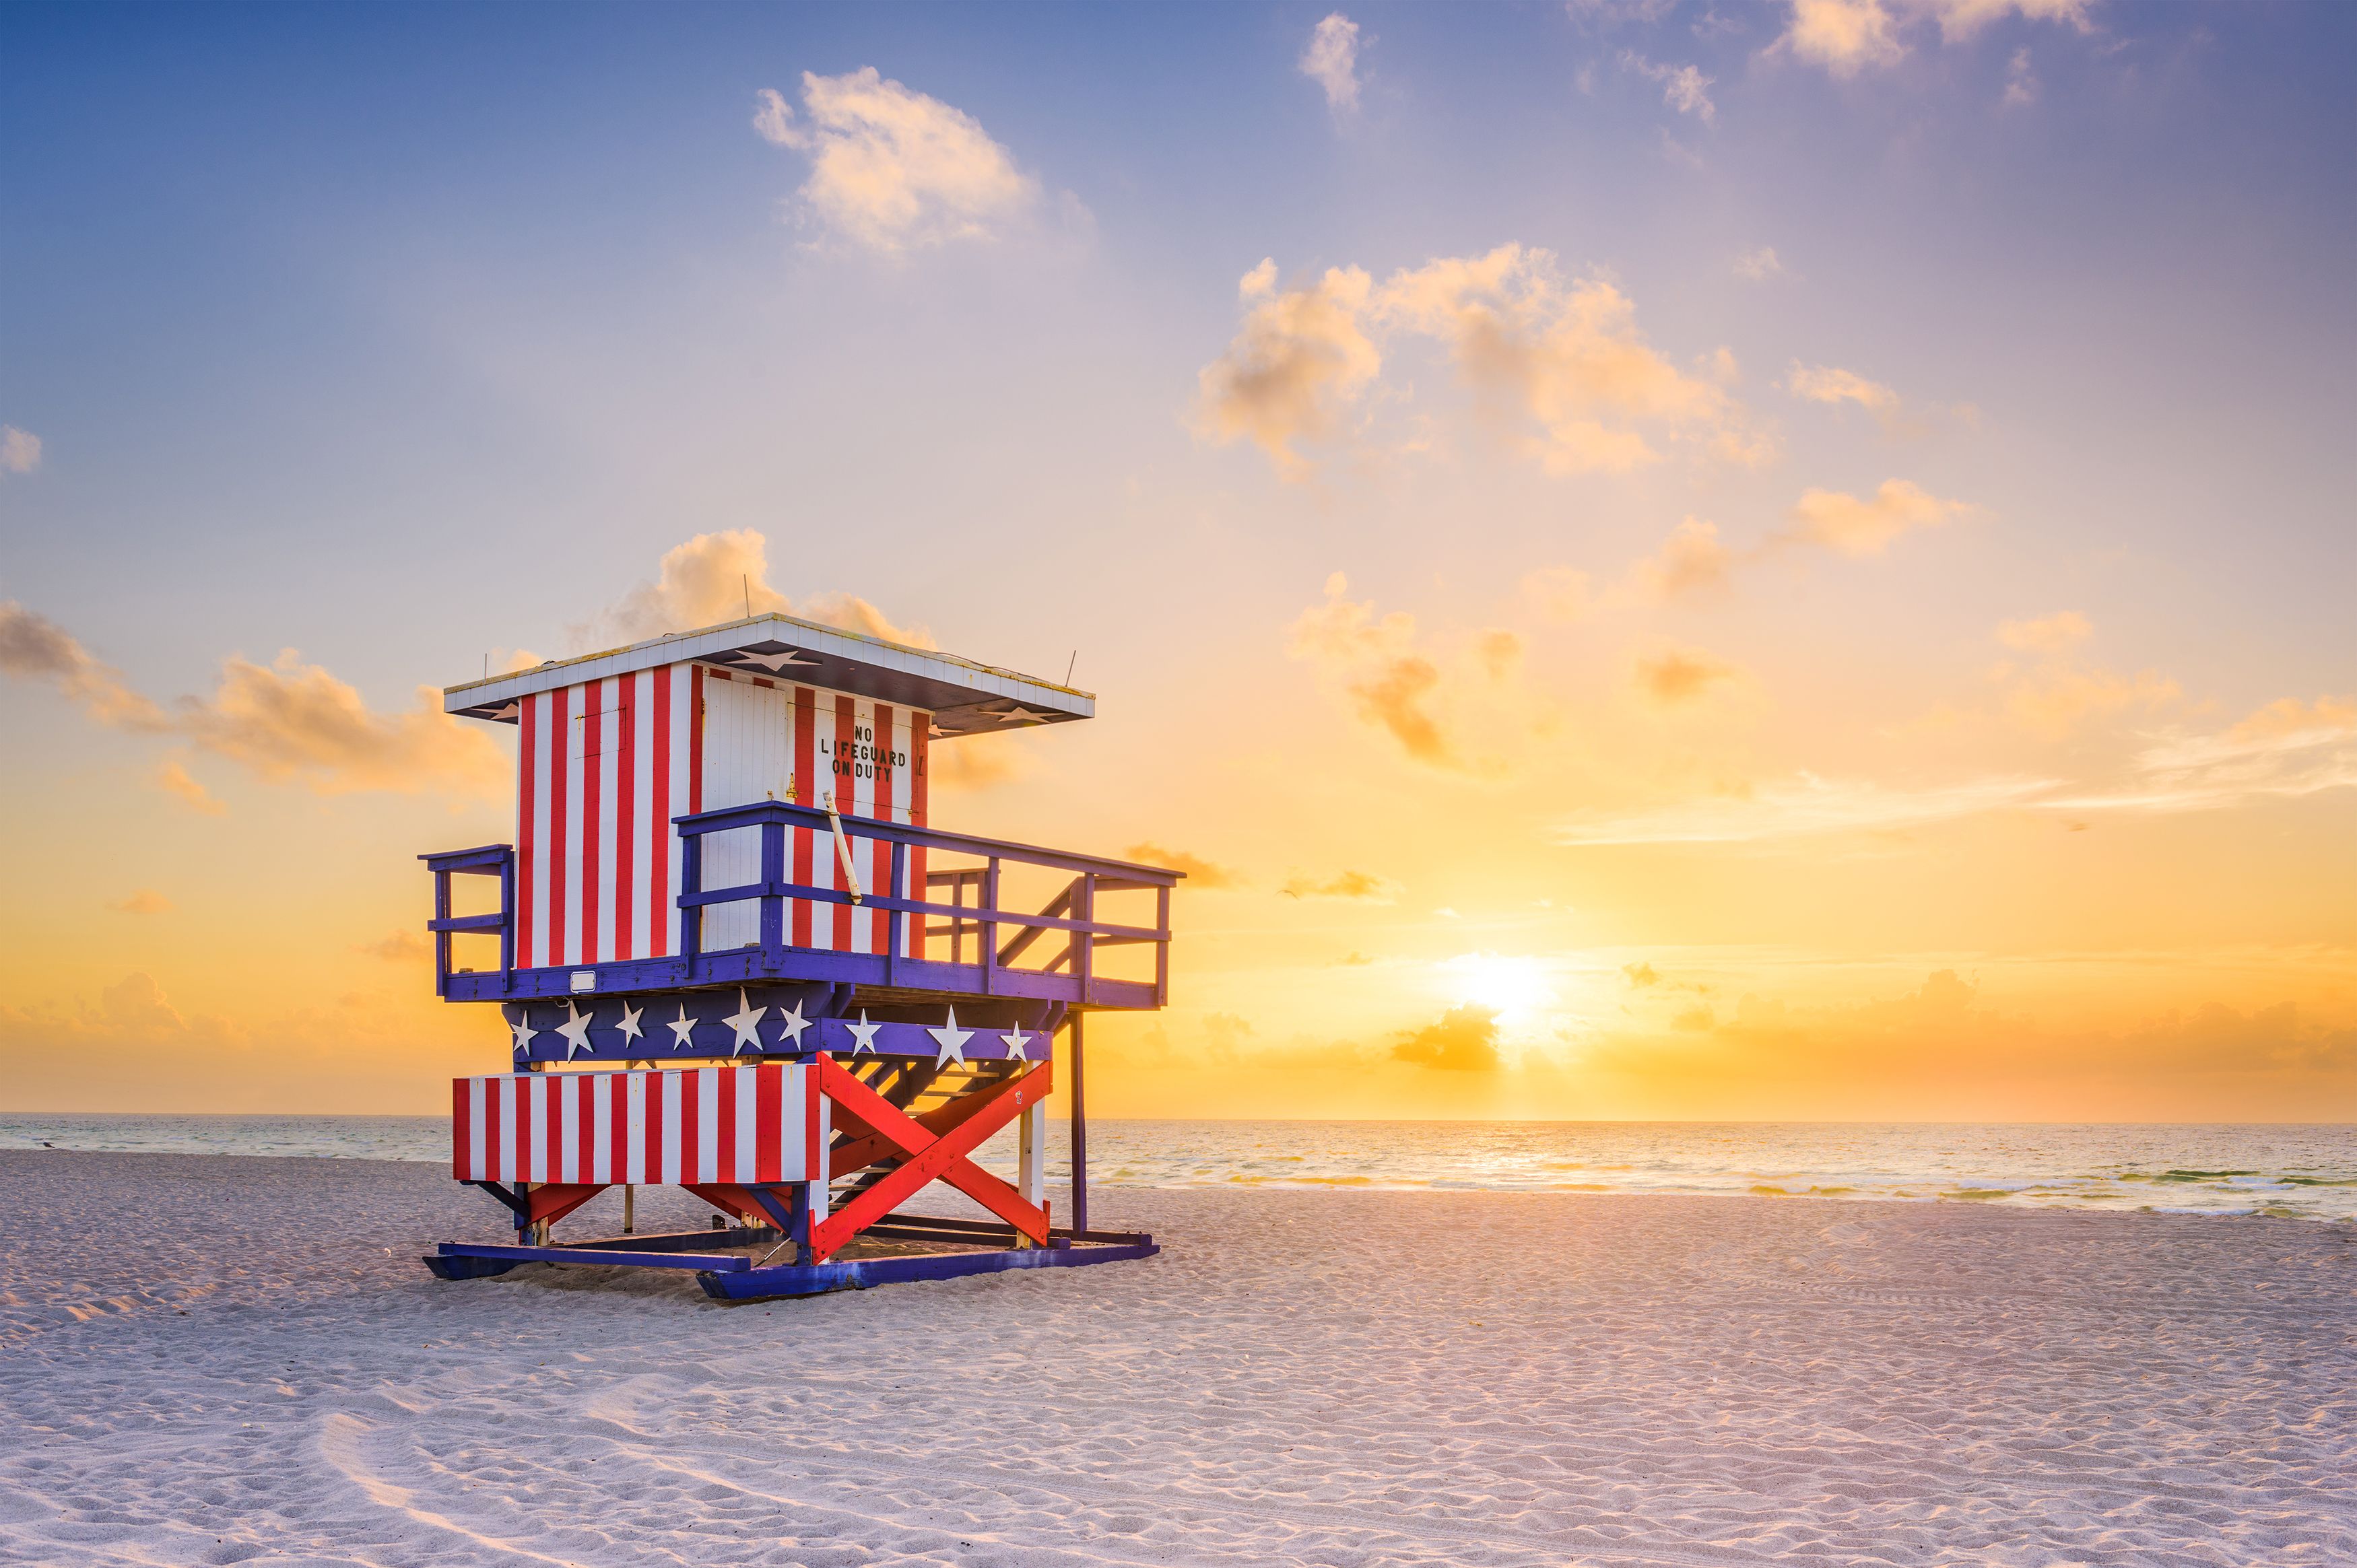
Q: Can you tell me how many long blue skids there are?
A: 2